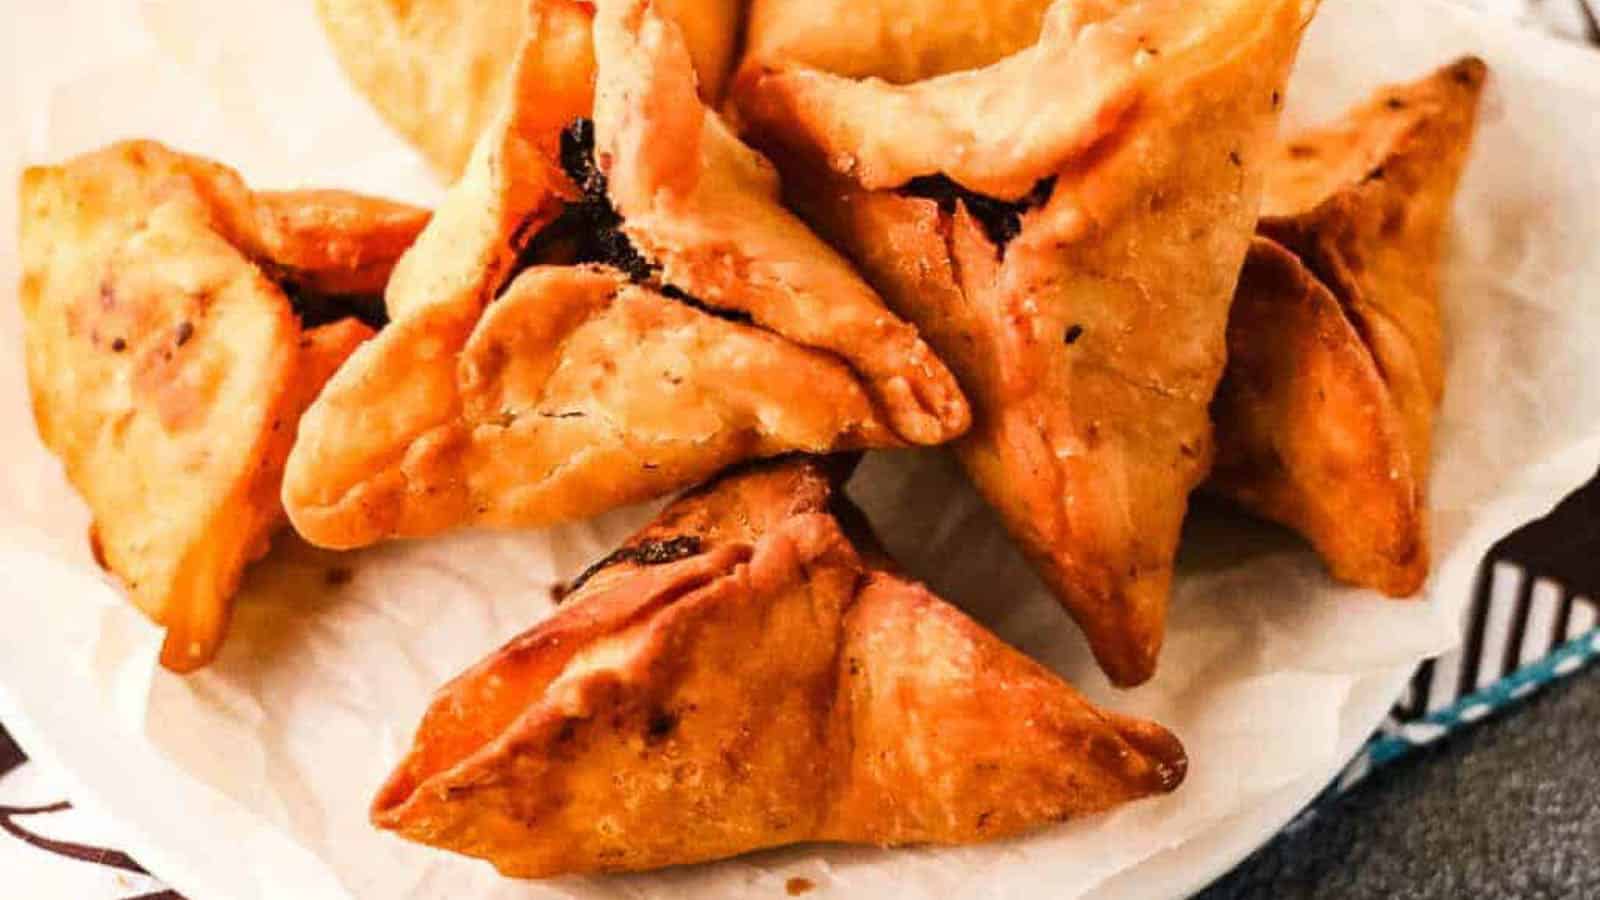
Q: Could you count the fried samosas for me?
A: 7